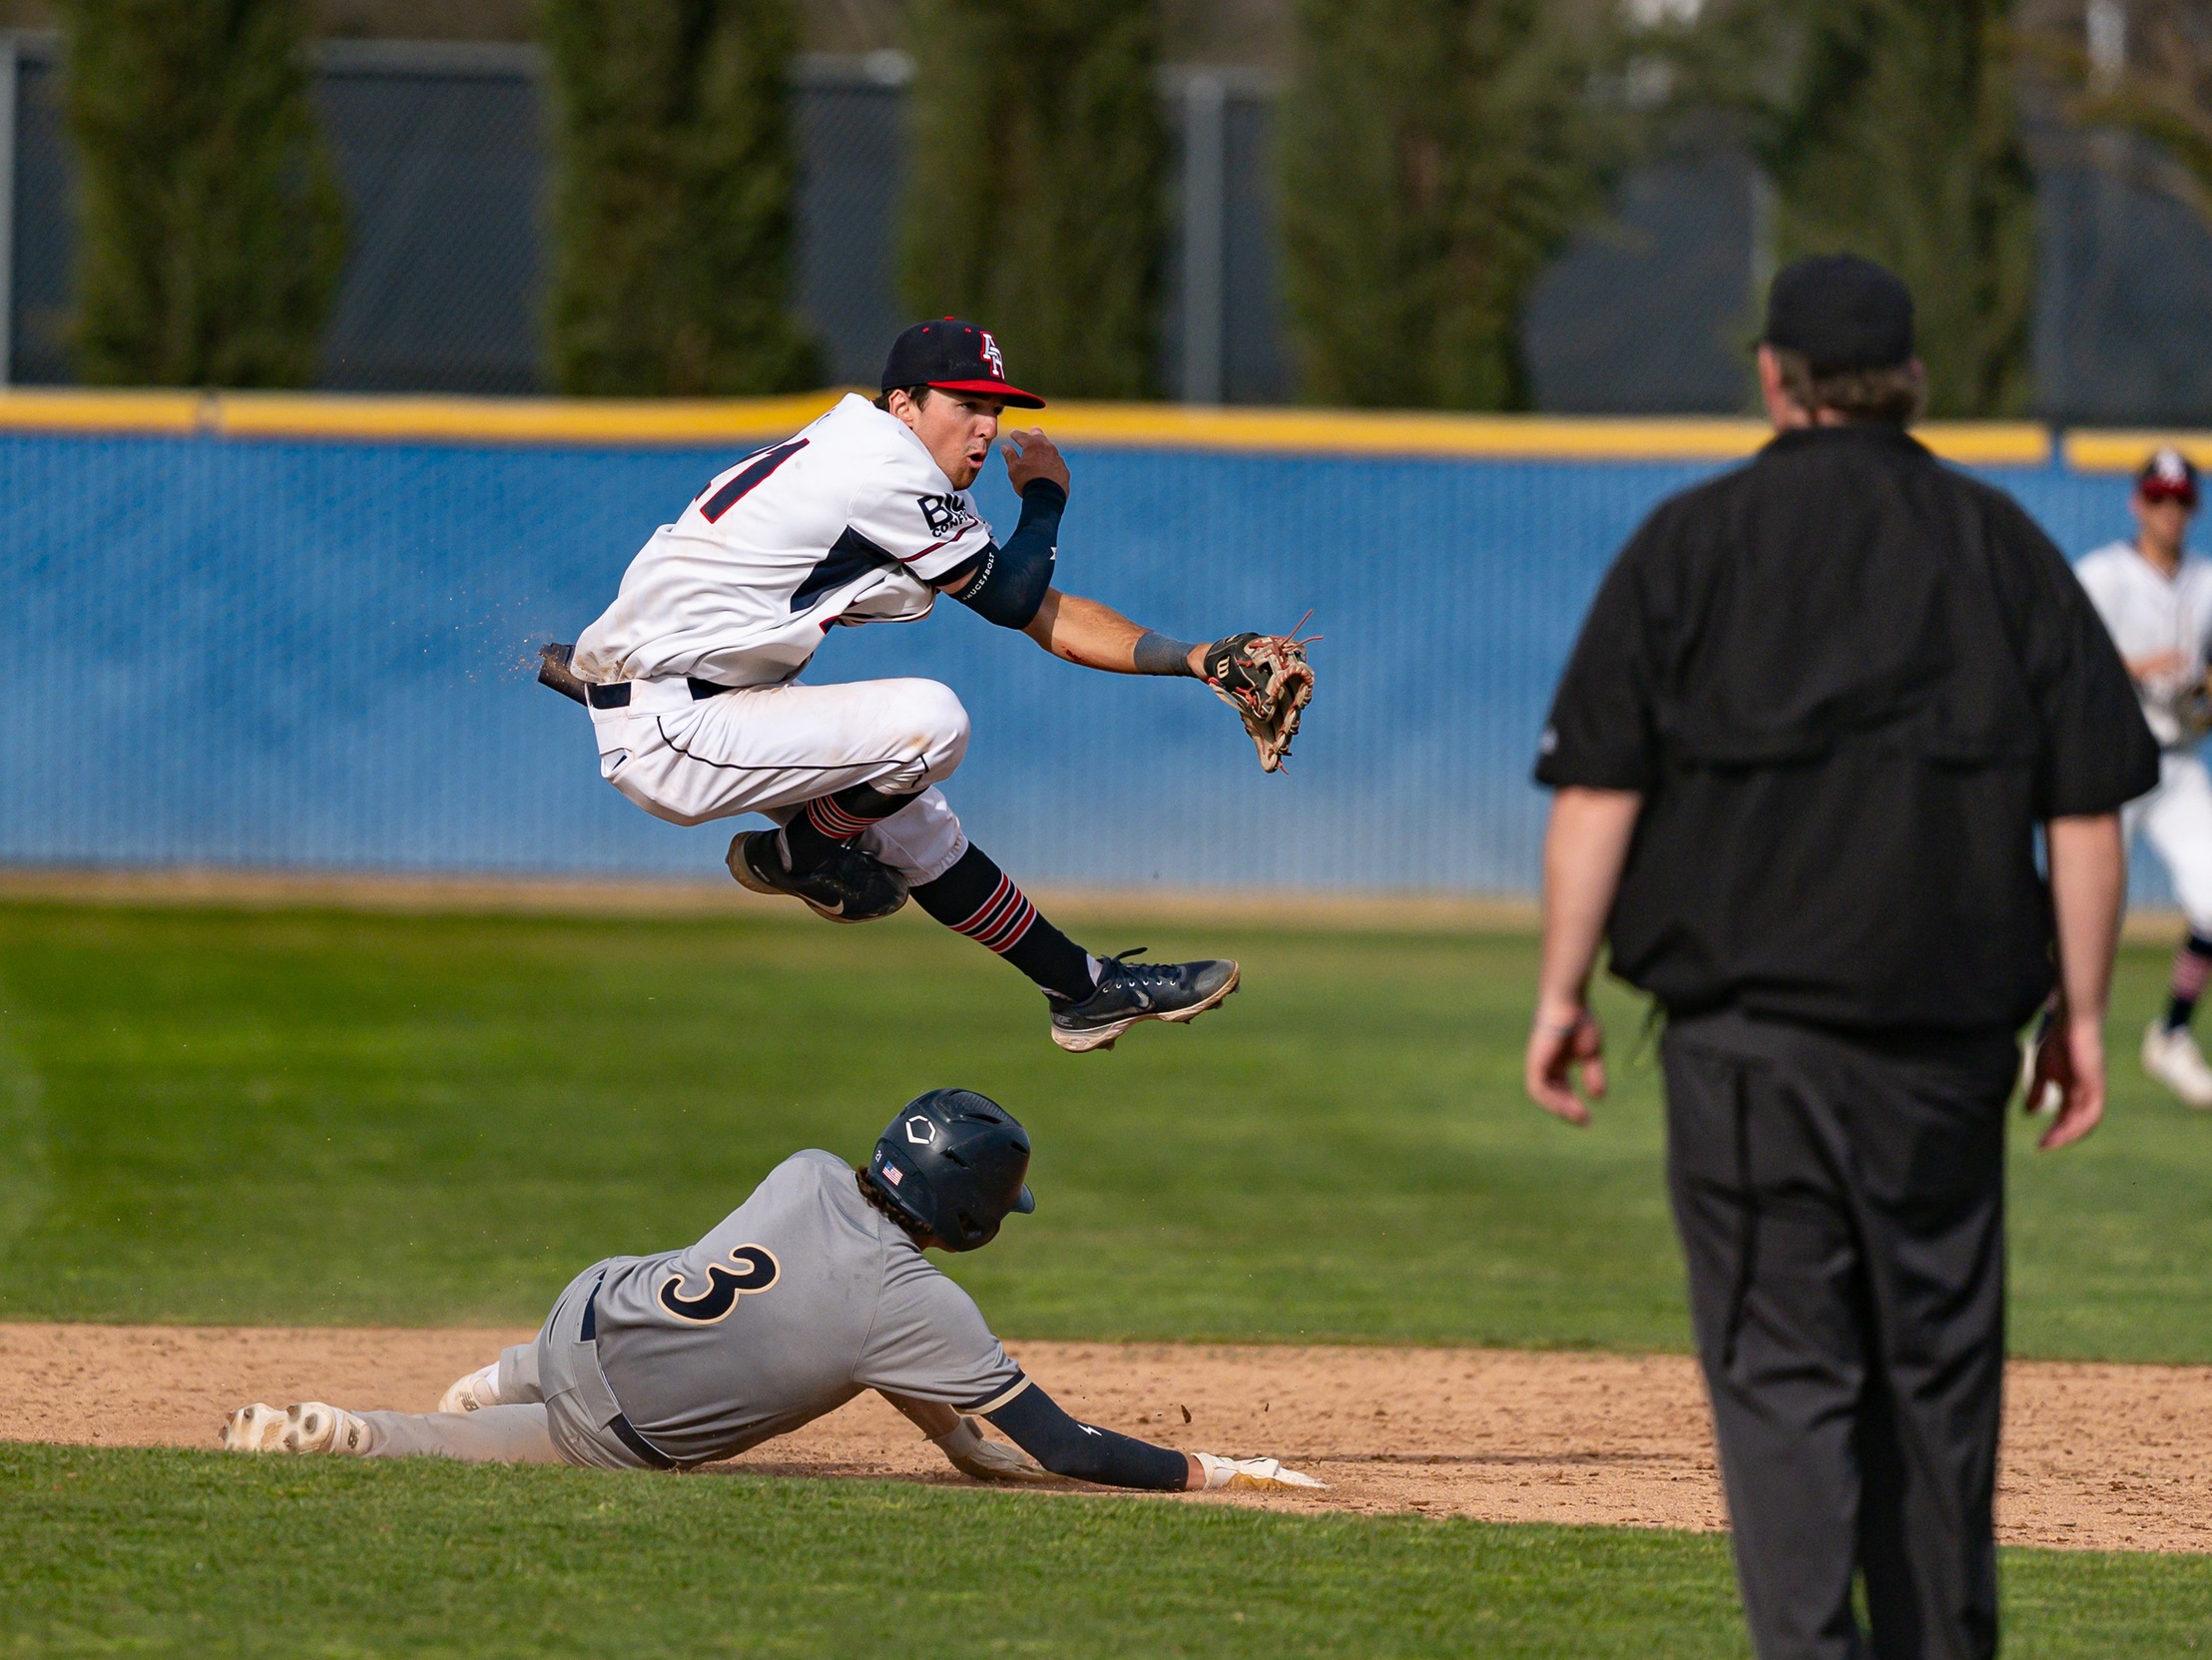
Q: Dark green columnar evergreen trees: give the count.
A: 5